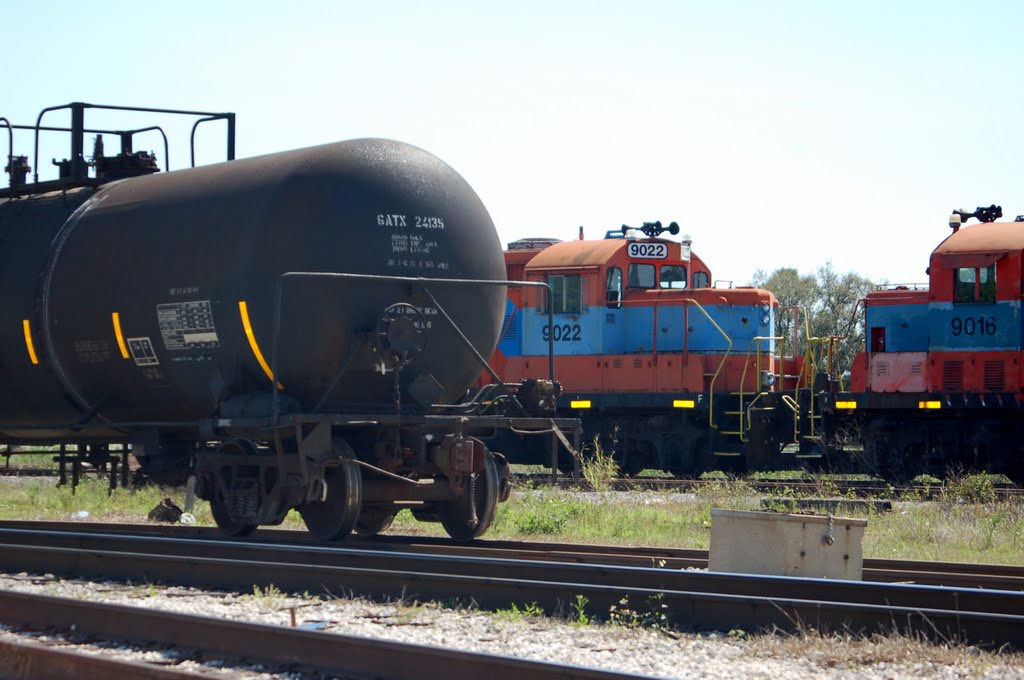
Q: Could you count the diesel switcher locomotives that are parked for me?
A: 2